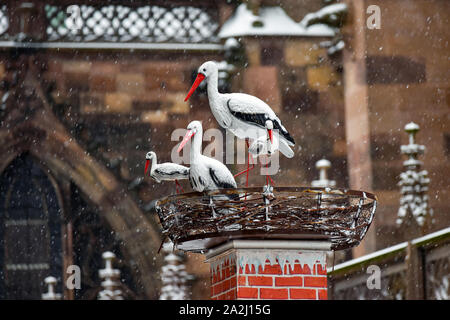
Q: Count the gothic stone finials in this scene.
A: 5